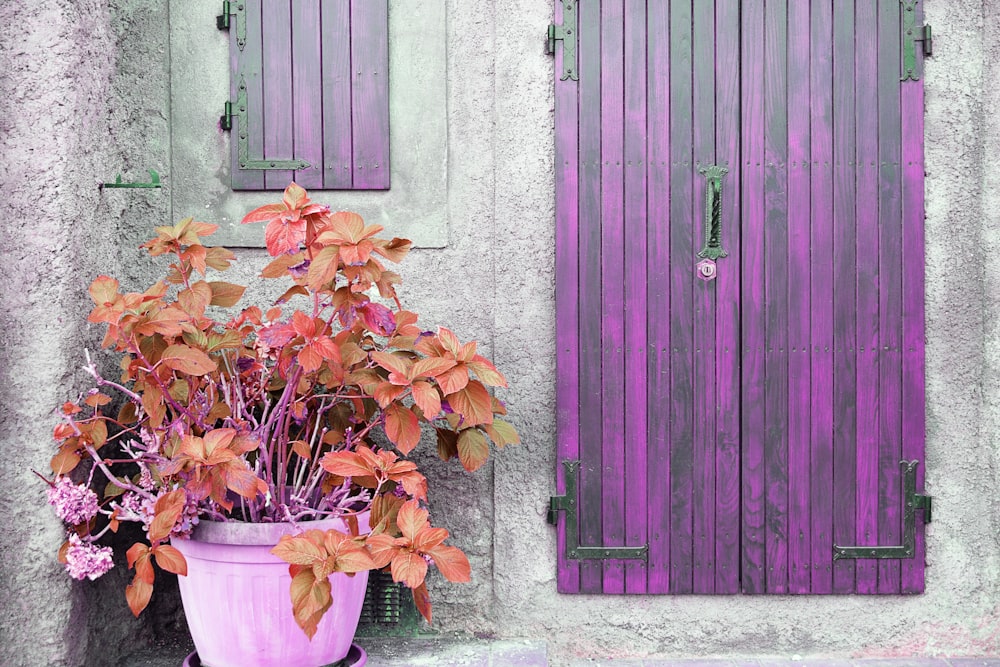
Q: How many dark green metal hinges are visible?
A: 6